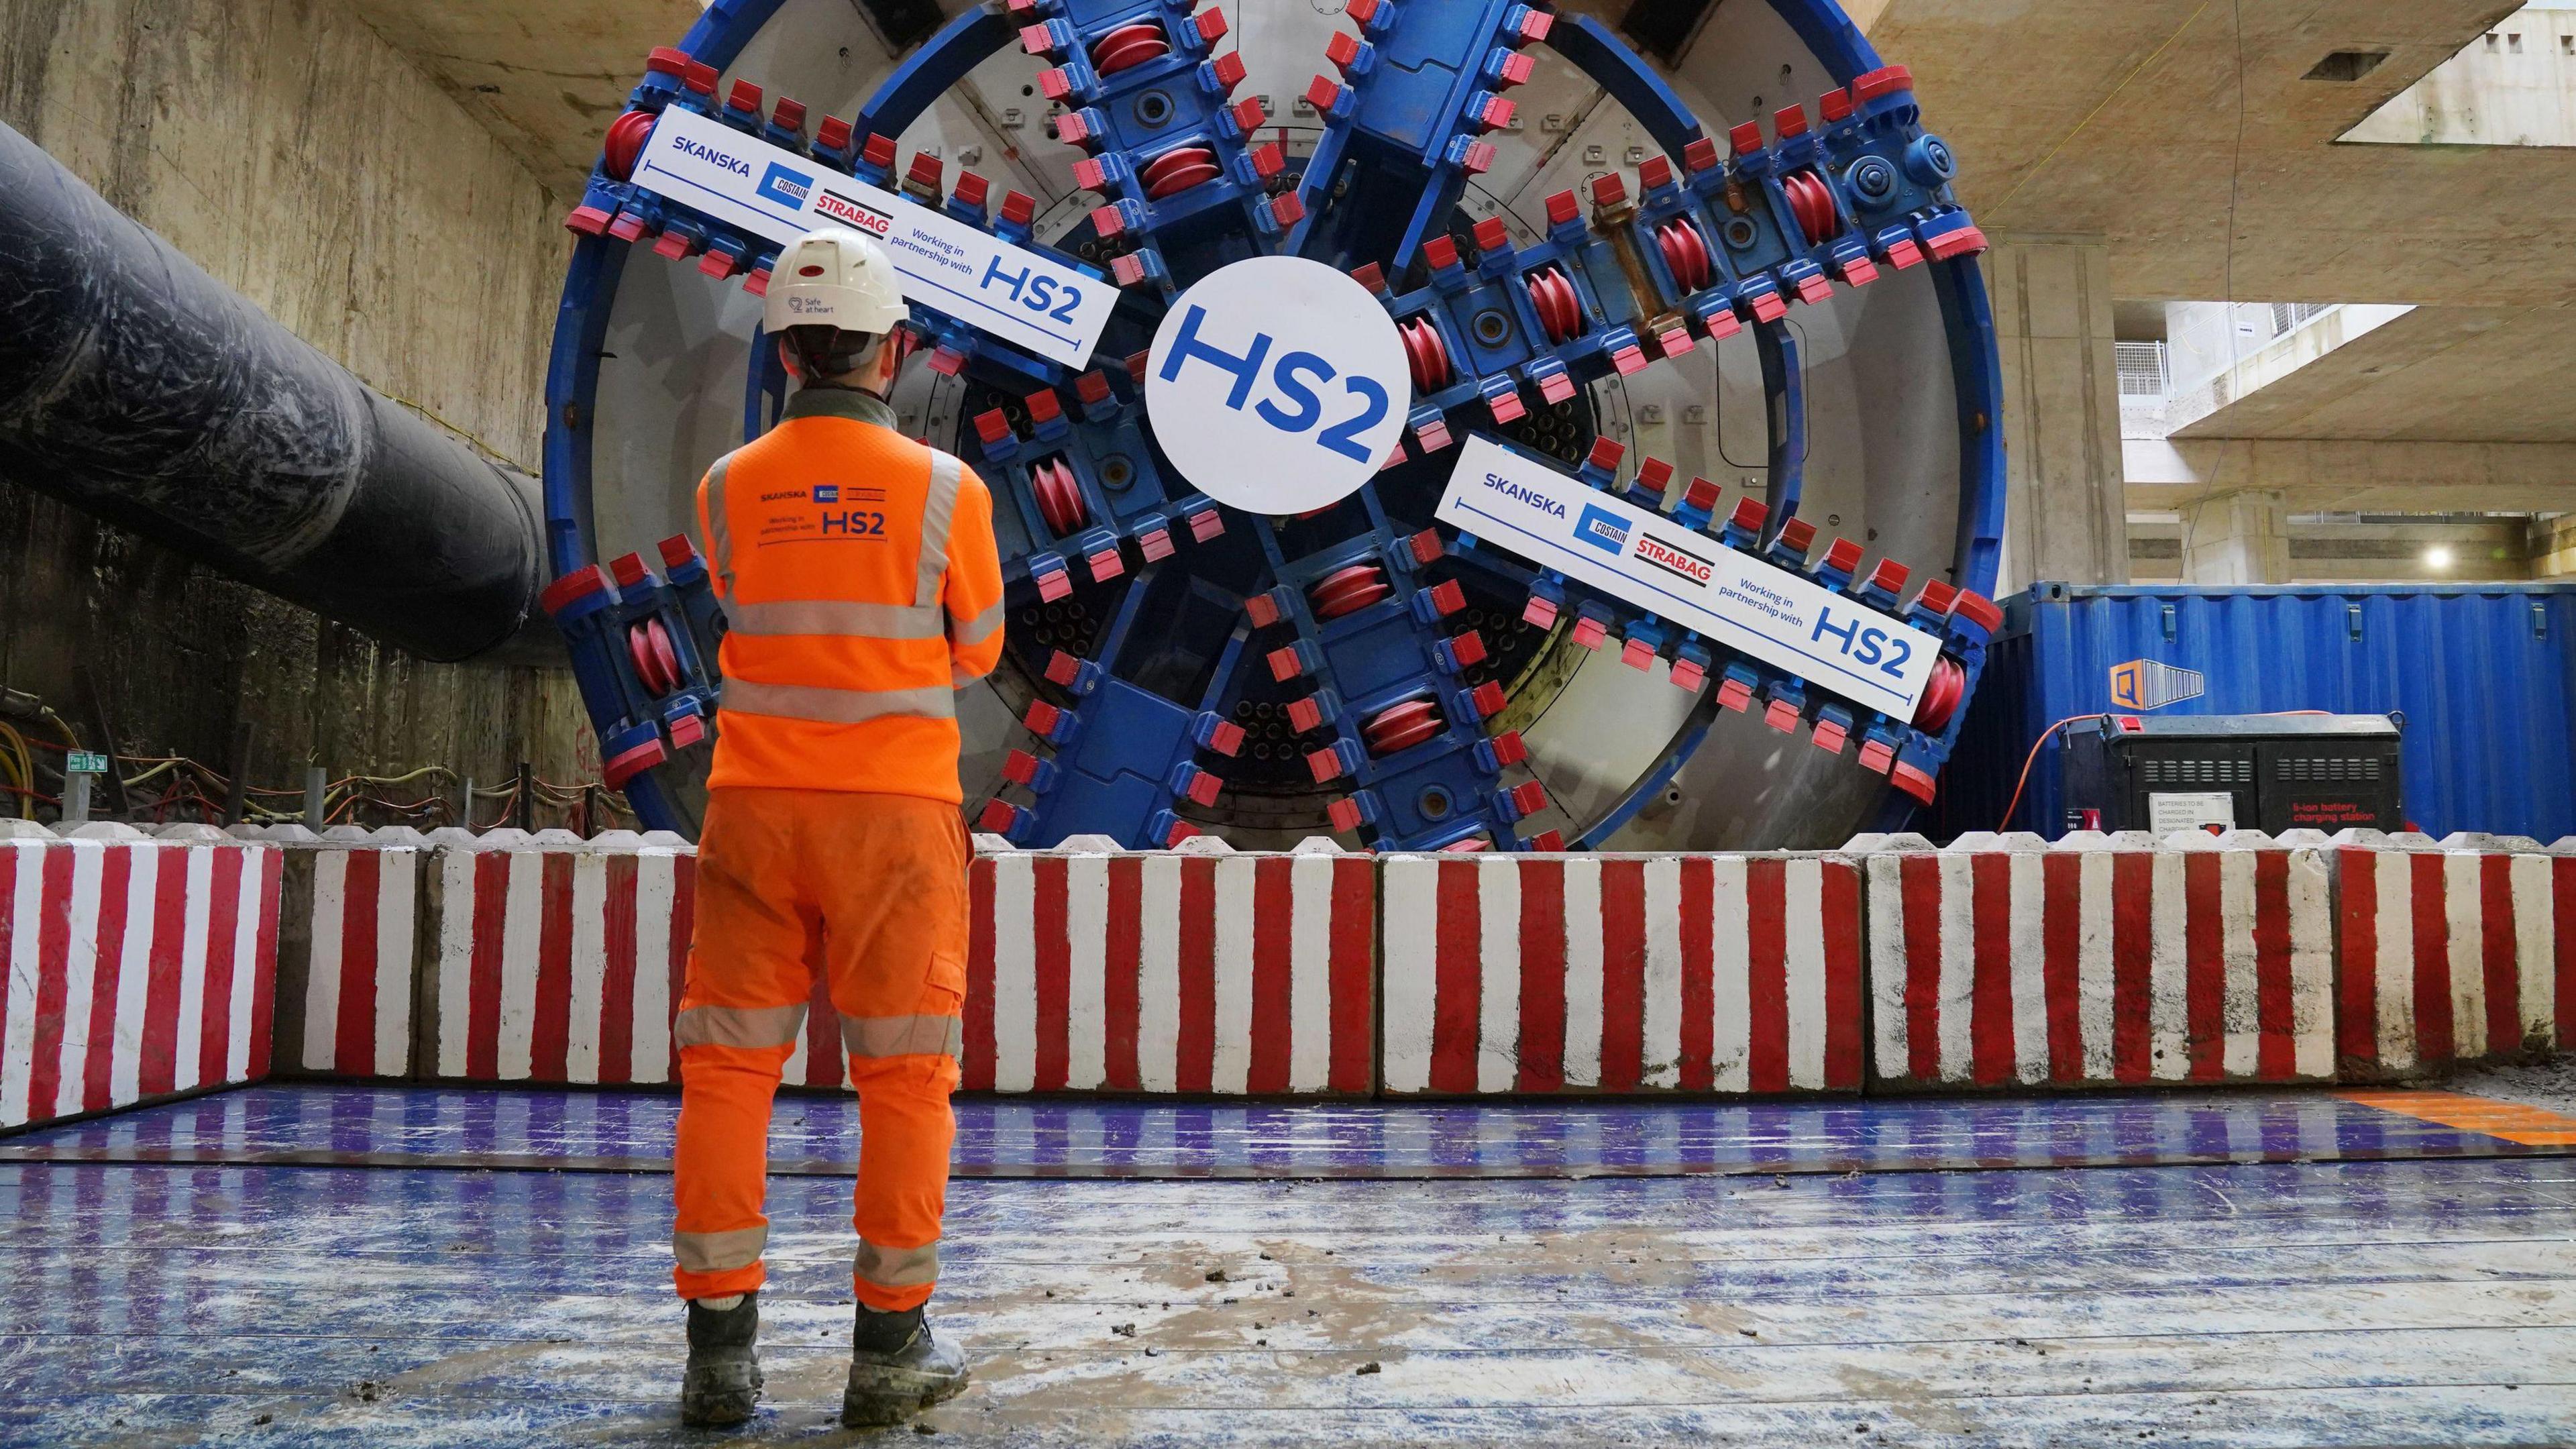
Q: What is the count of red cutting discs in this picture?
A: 13